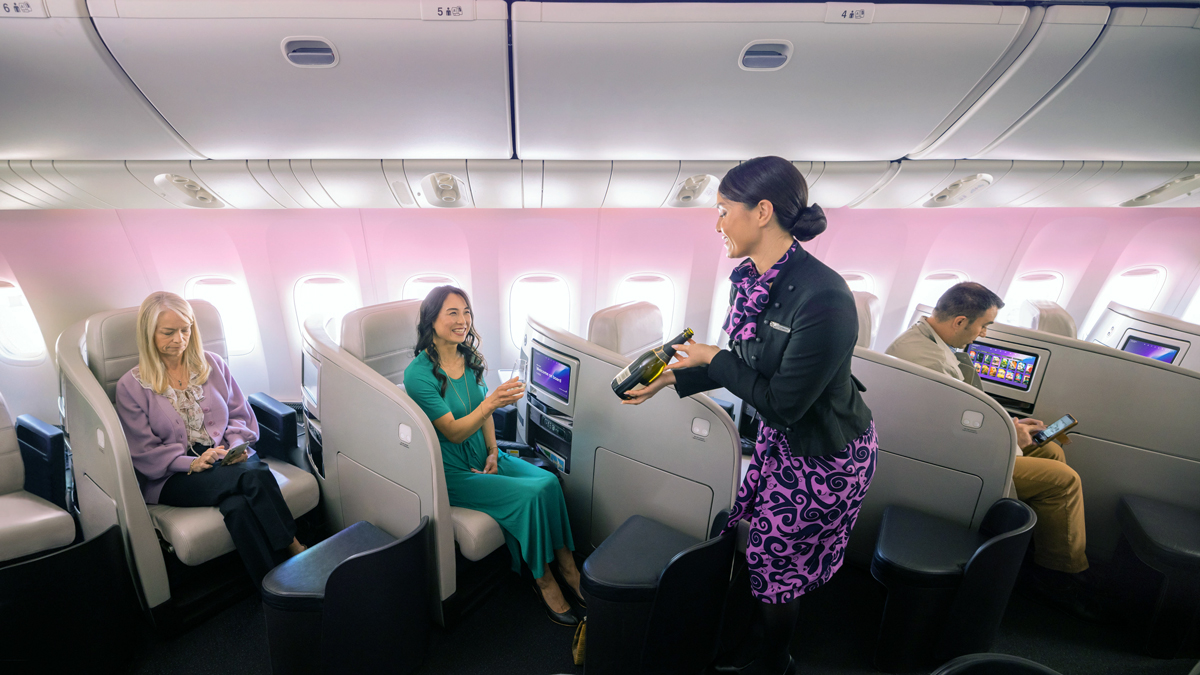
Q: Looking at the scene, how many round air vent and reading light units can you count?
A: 5